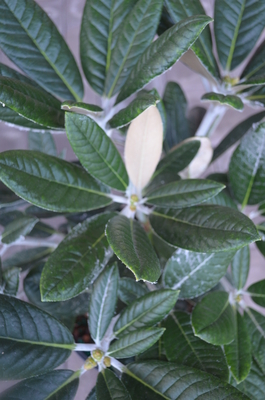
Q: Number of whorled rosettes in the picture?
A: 5